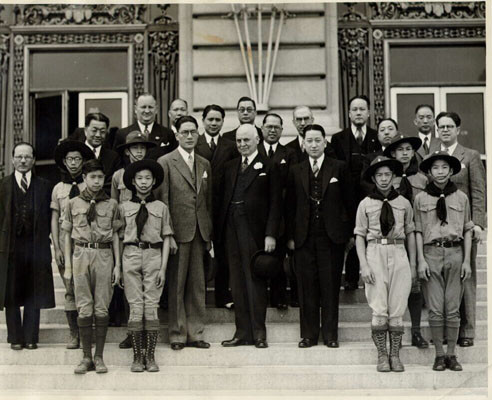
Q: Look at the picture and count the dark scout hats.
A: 6